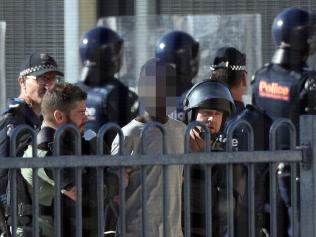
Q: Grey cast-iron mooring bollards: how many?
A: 0